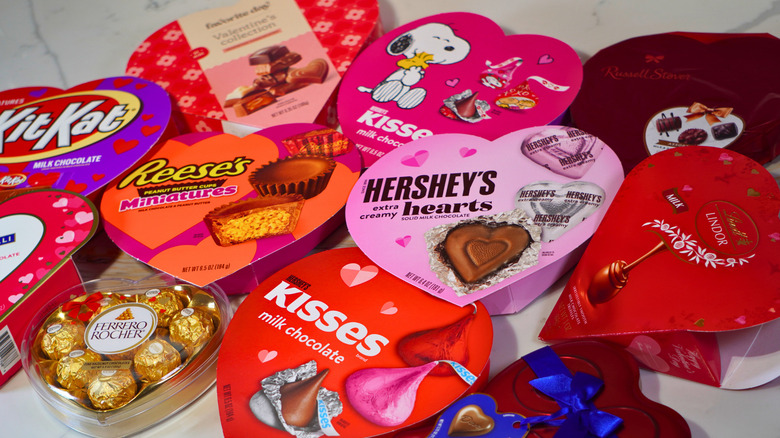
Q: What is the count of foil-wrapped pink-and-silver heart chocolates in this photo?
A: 2